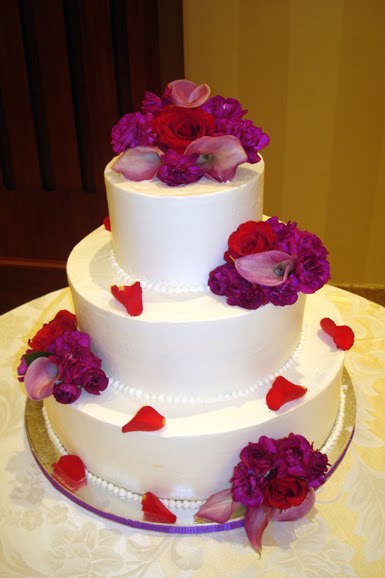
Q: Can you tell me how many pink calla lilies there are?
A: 8